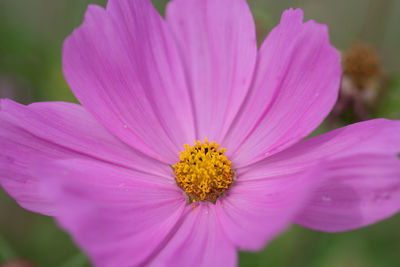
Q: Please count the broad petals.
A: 8